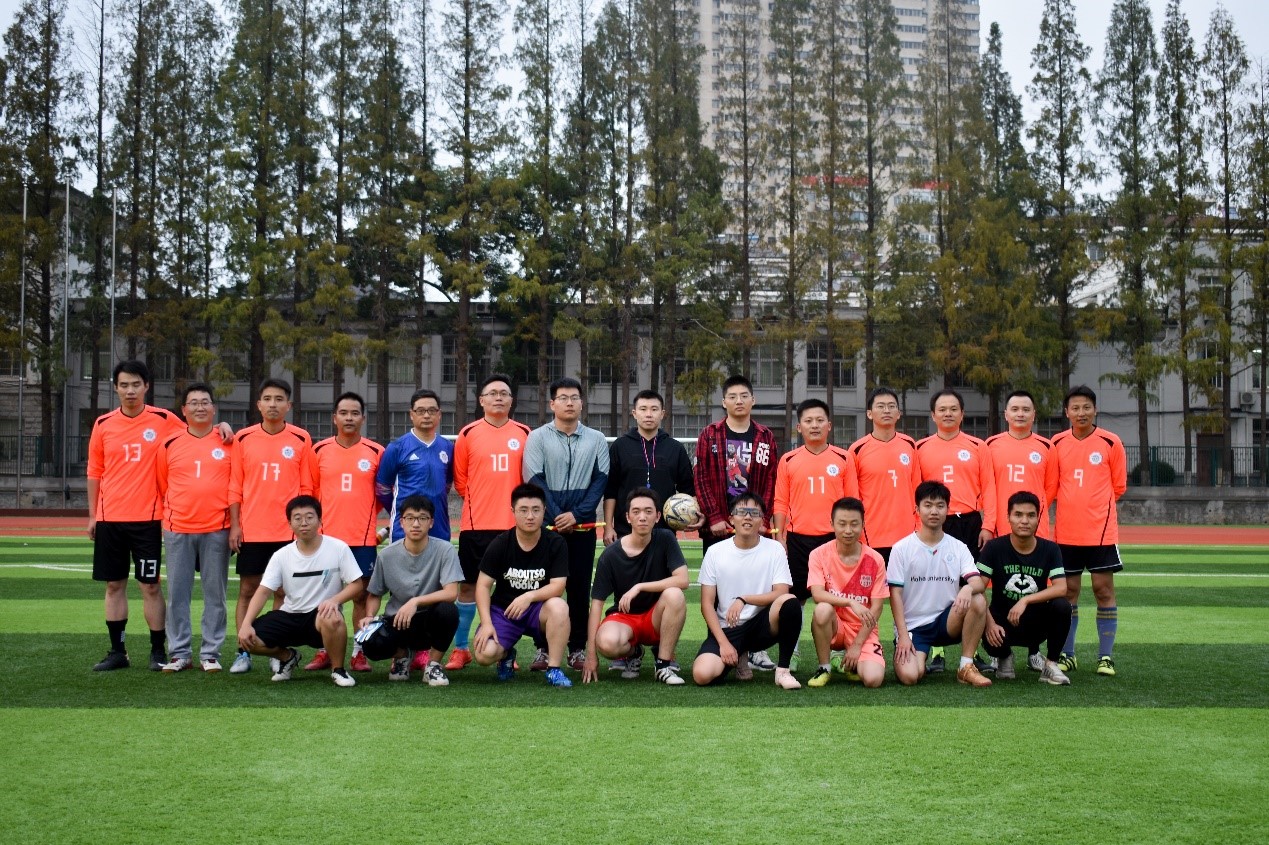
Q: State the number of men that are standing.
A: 14